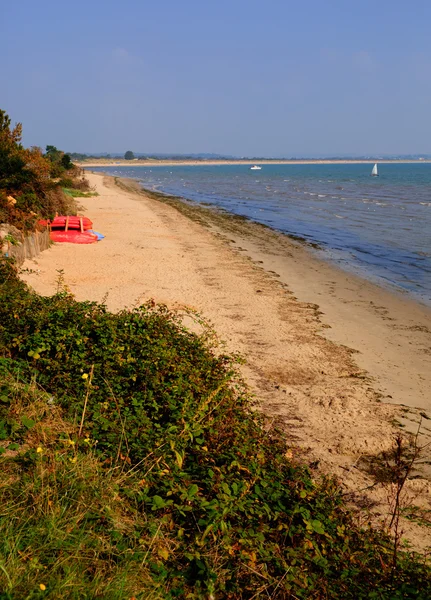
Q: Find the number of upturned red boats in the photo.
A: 3